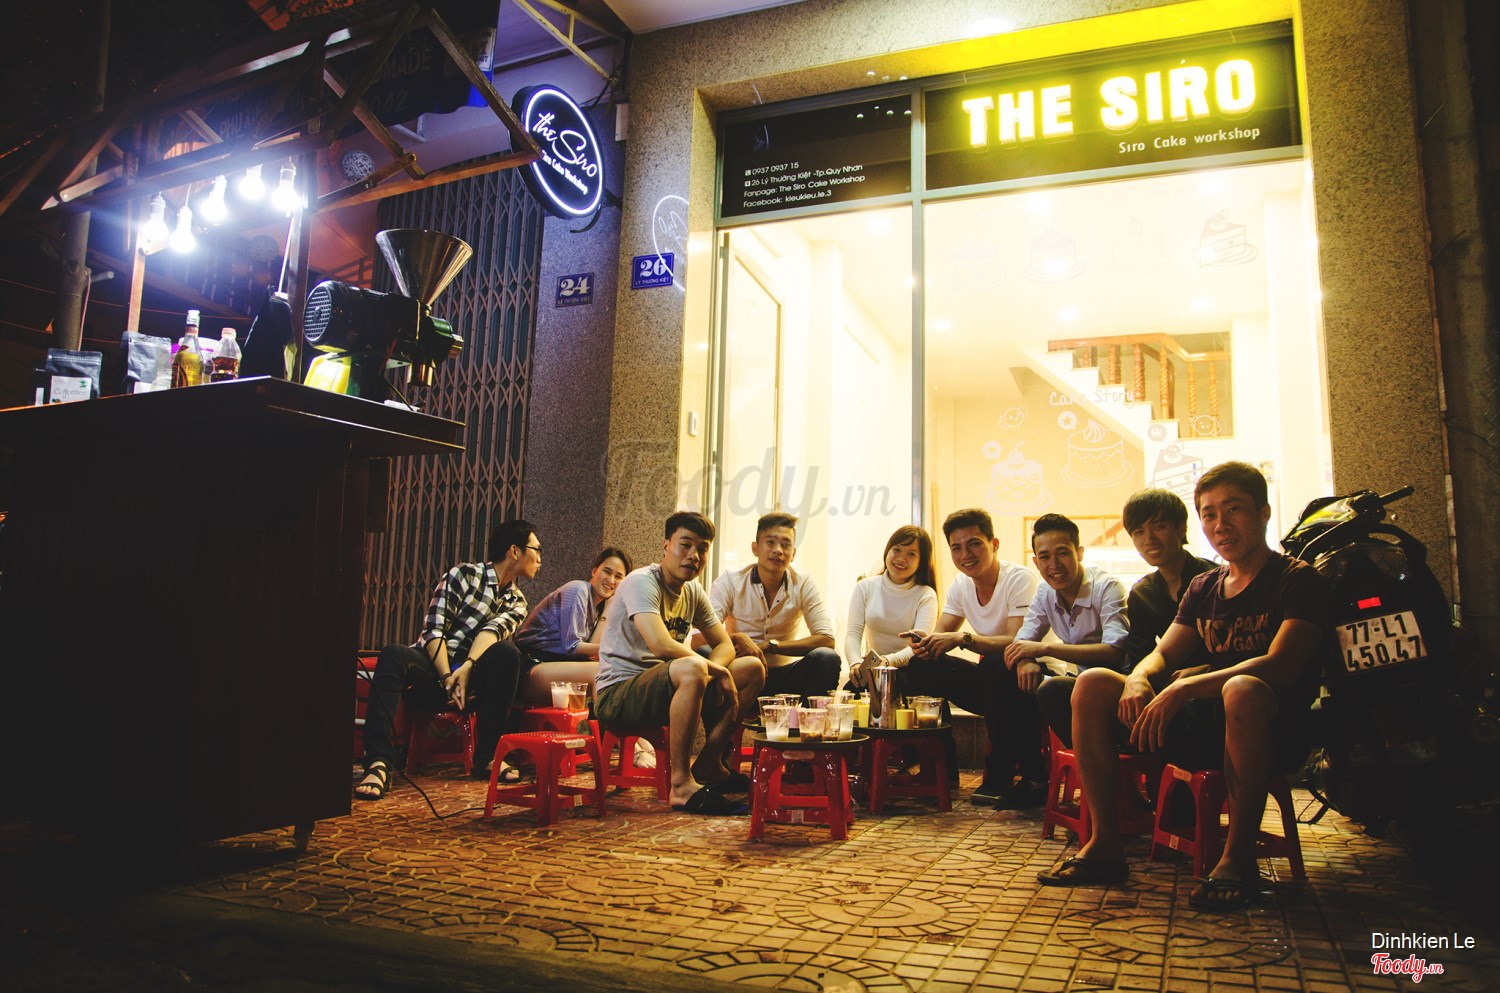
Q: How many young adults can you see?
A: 9